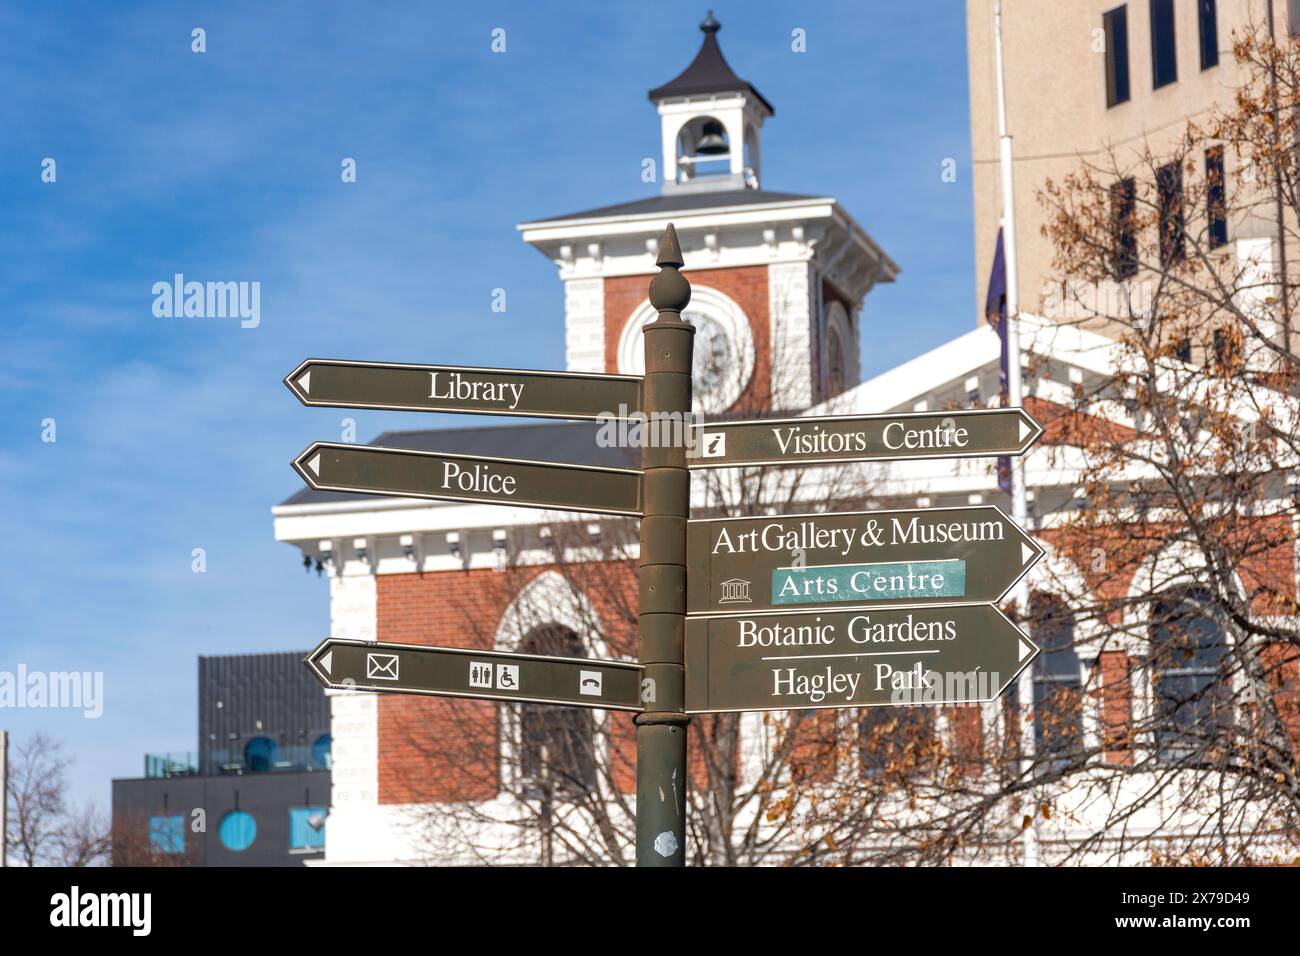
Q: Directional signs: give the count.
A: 6